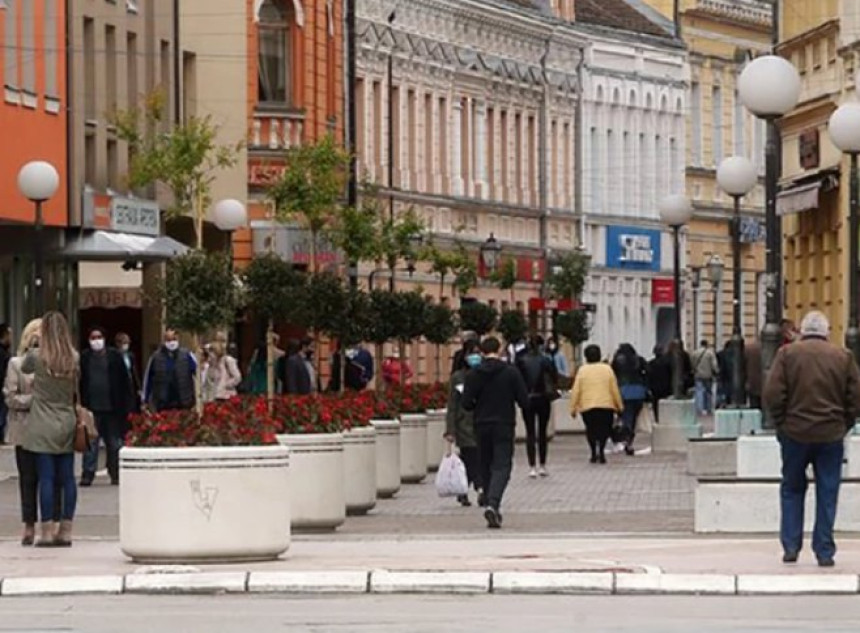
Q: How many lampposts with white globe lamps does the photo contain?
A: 6